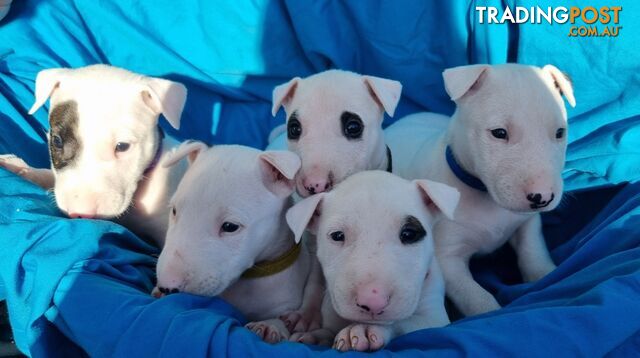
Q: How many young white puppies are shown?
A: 5